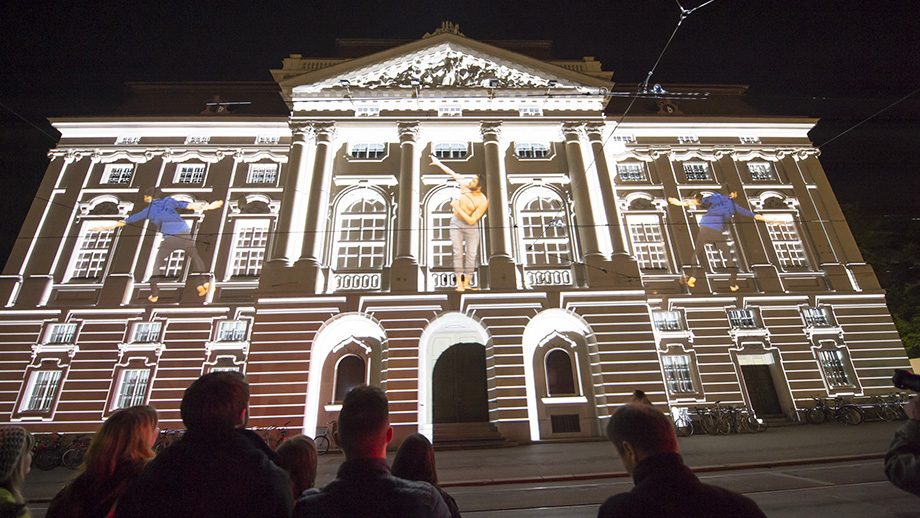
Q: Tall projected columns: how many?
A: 6